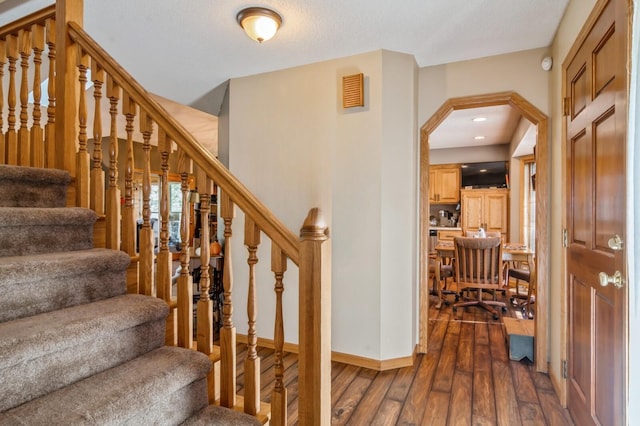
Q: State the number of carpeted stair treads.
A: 6